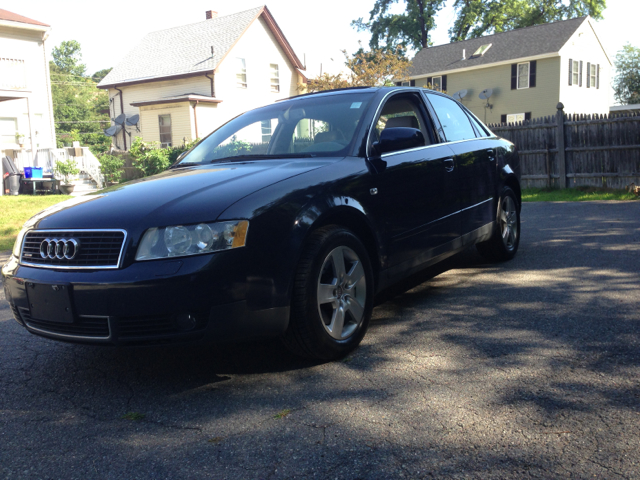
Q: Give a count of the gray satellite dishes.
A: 5